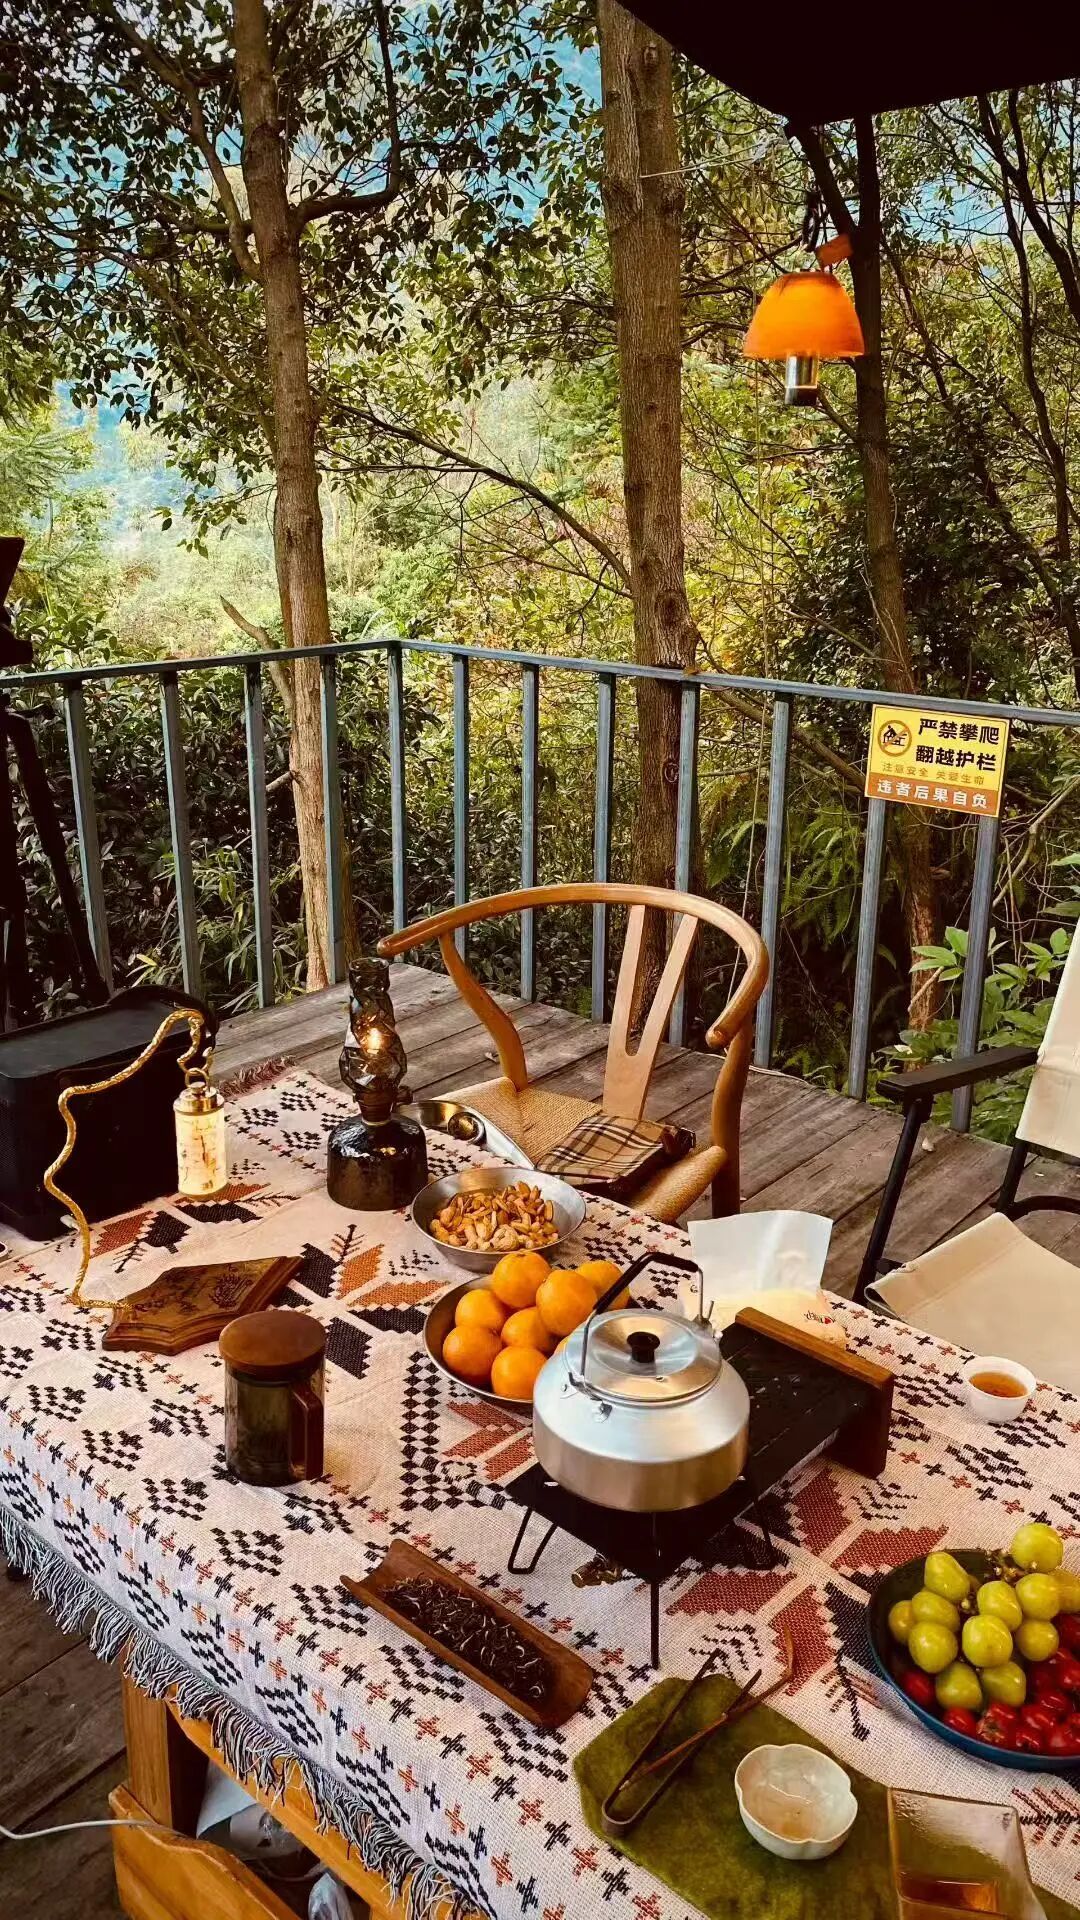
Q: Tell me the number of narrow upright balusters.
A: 12